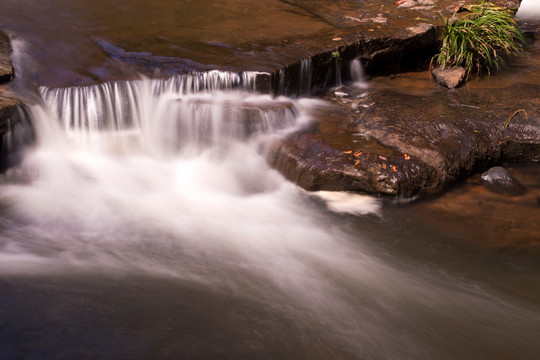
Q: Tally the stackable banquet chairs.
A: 0